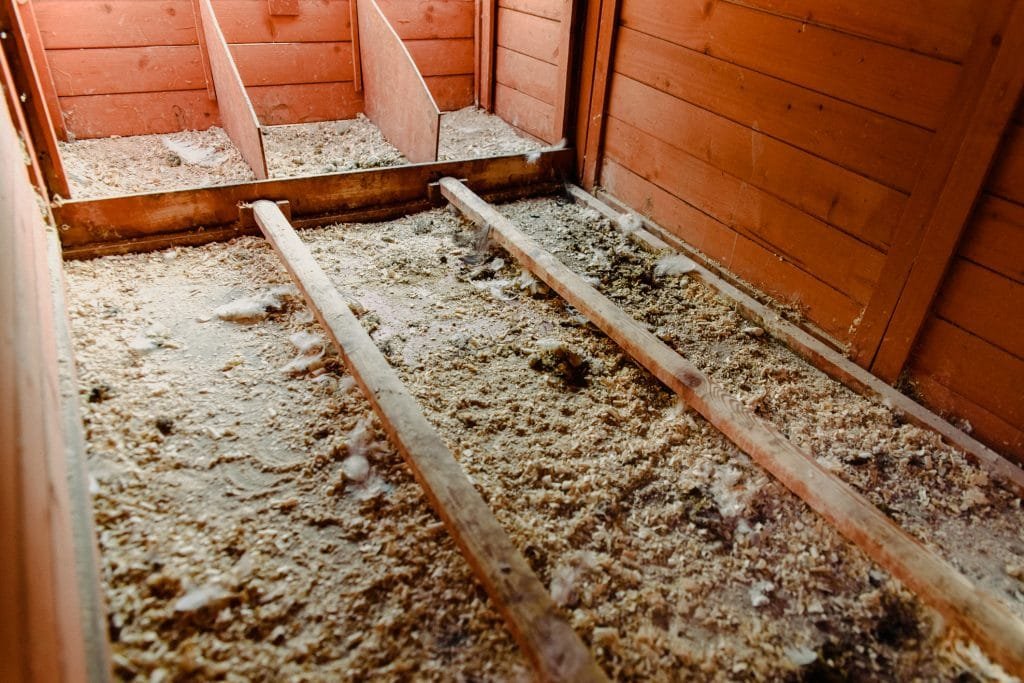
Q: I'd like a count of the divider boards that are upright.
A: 2